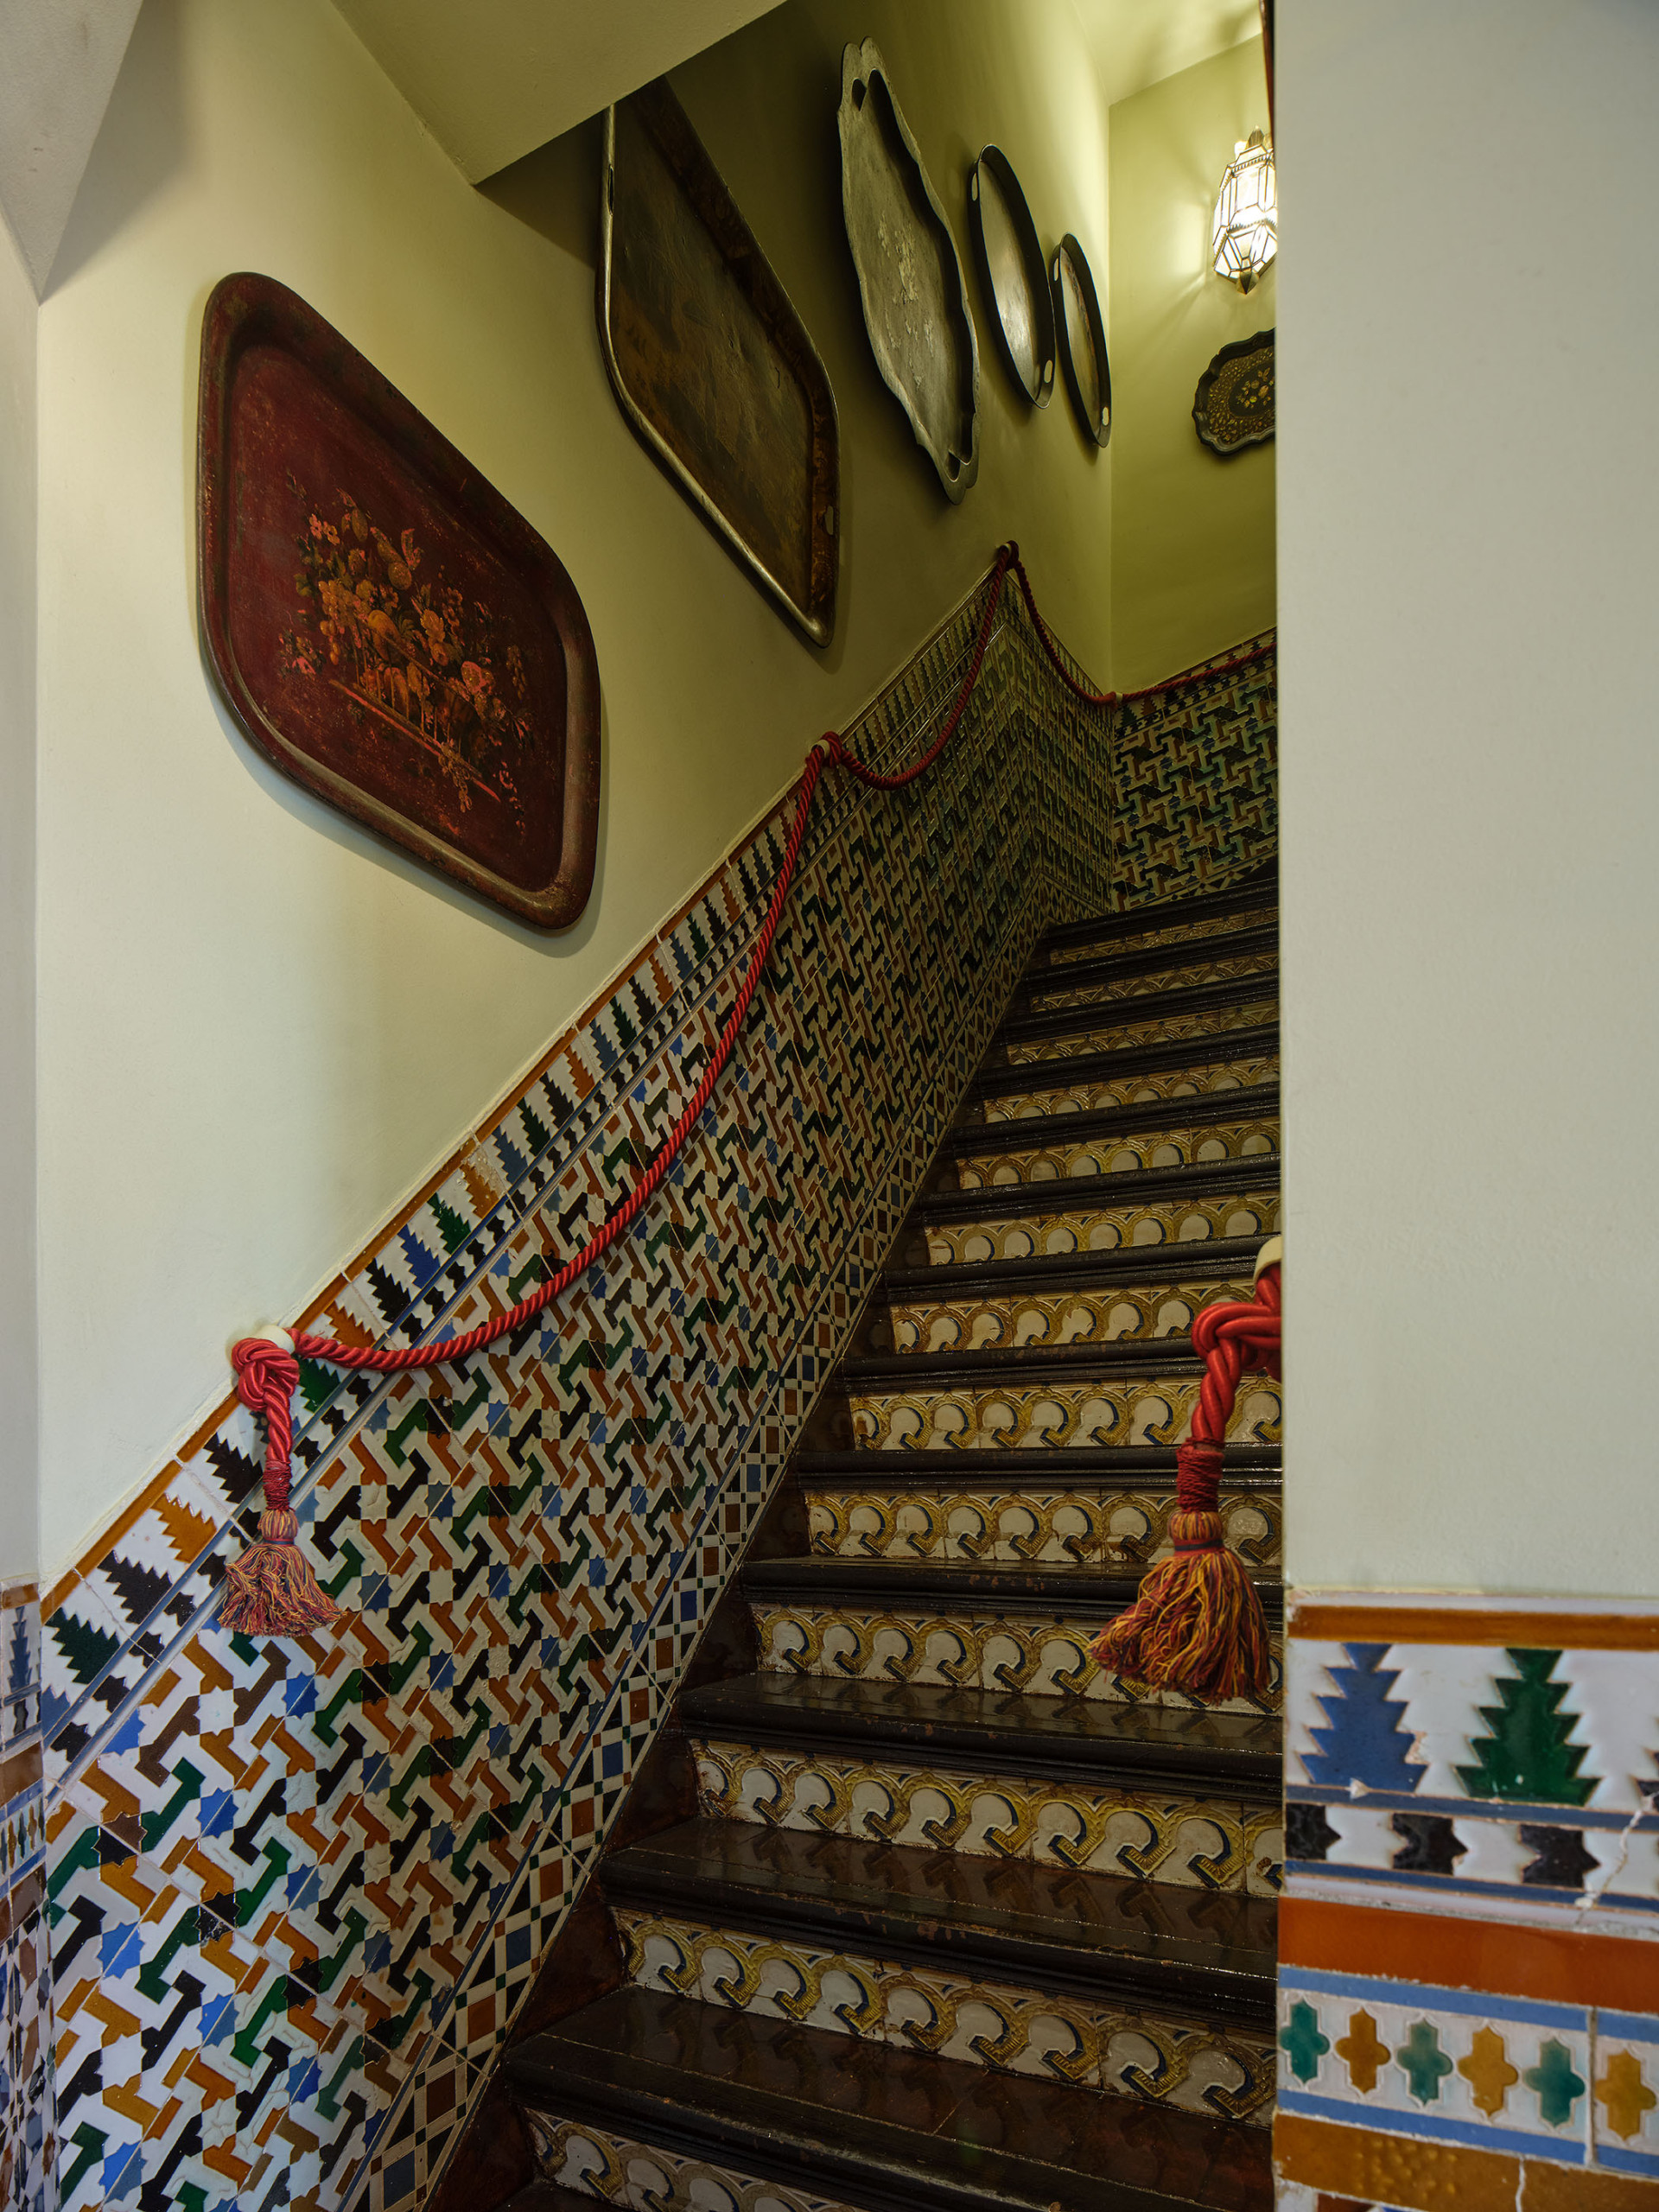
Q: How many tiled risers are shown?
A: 13